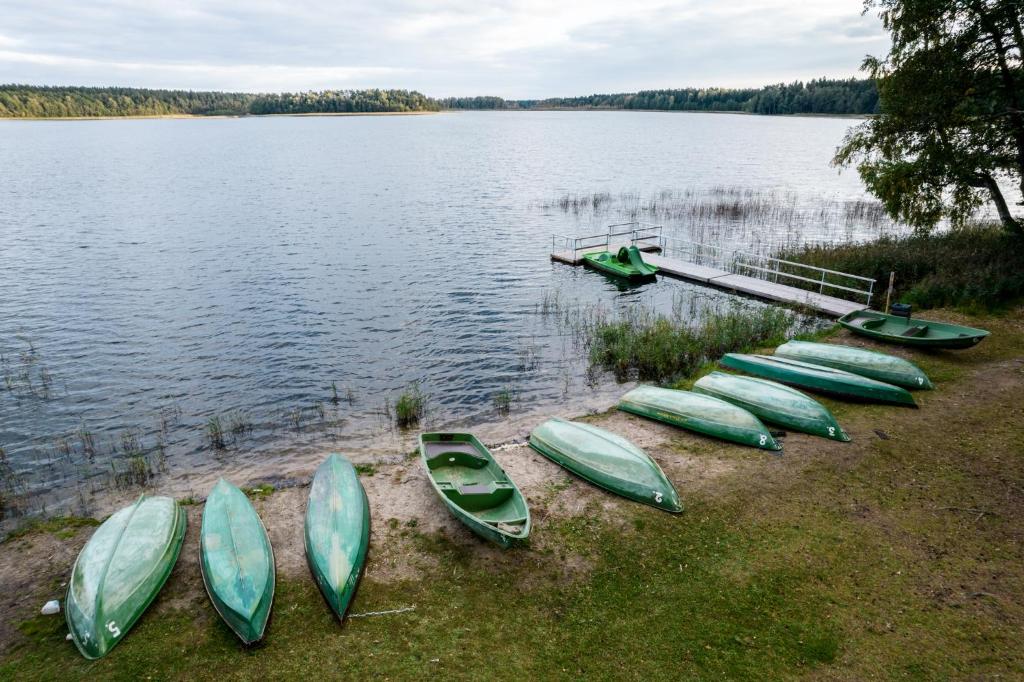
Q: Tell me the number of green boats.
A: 11